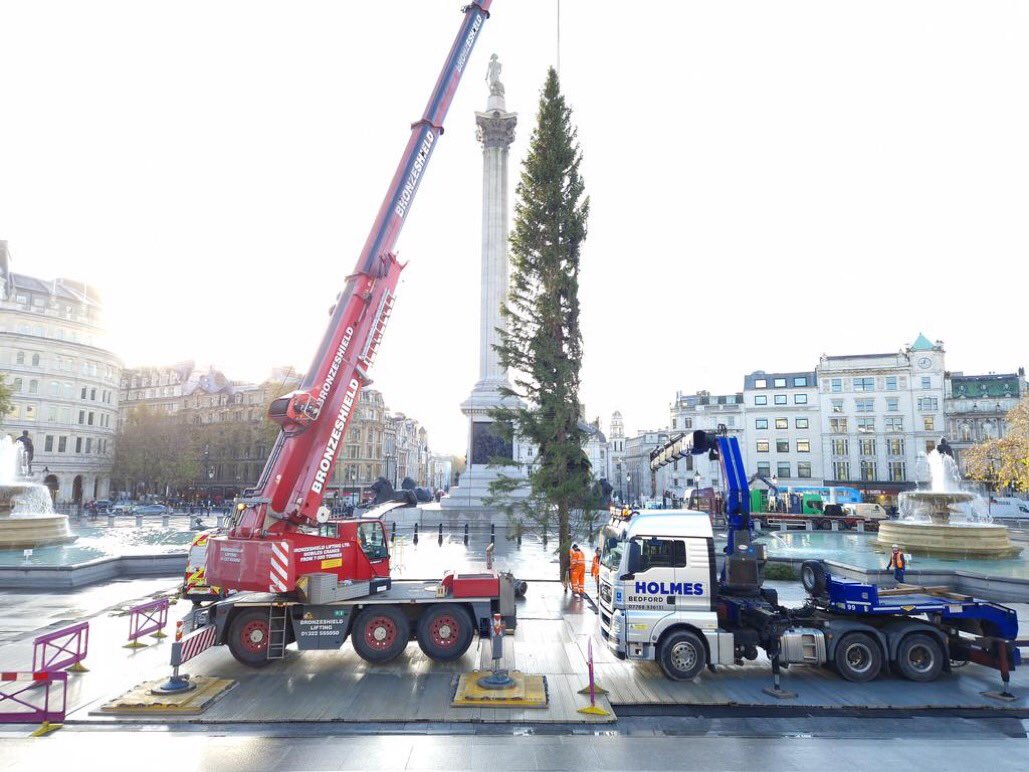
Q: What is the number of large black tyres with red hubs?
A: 3